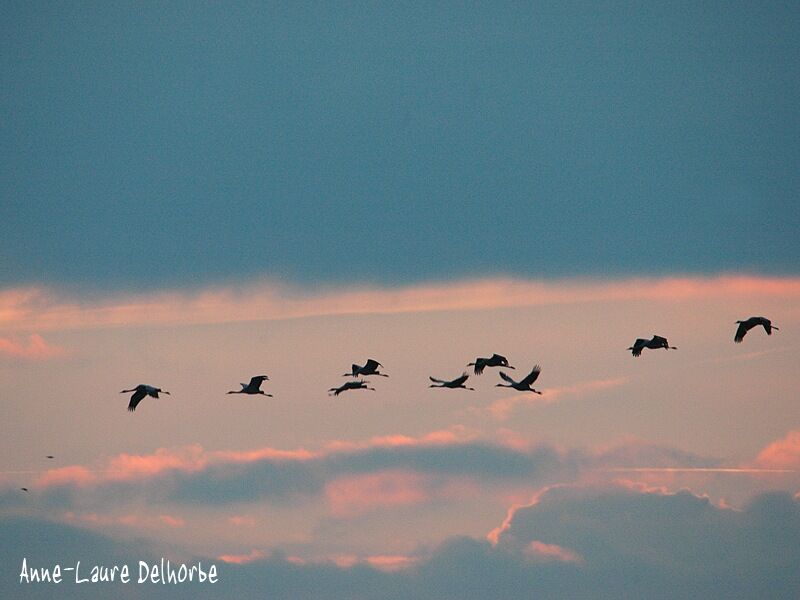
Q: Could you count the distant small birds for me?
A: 2